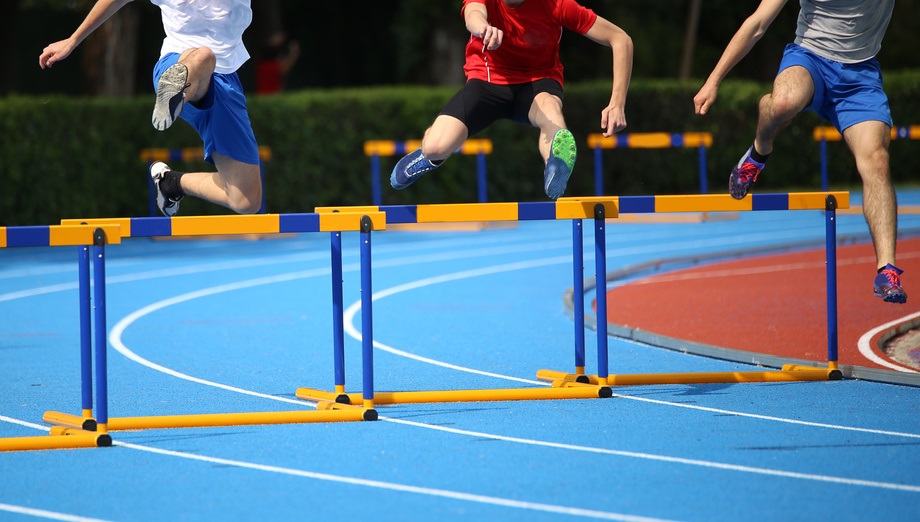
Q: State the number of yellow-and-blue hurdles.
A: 8